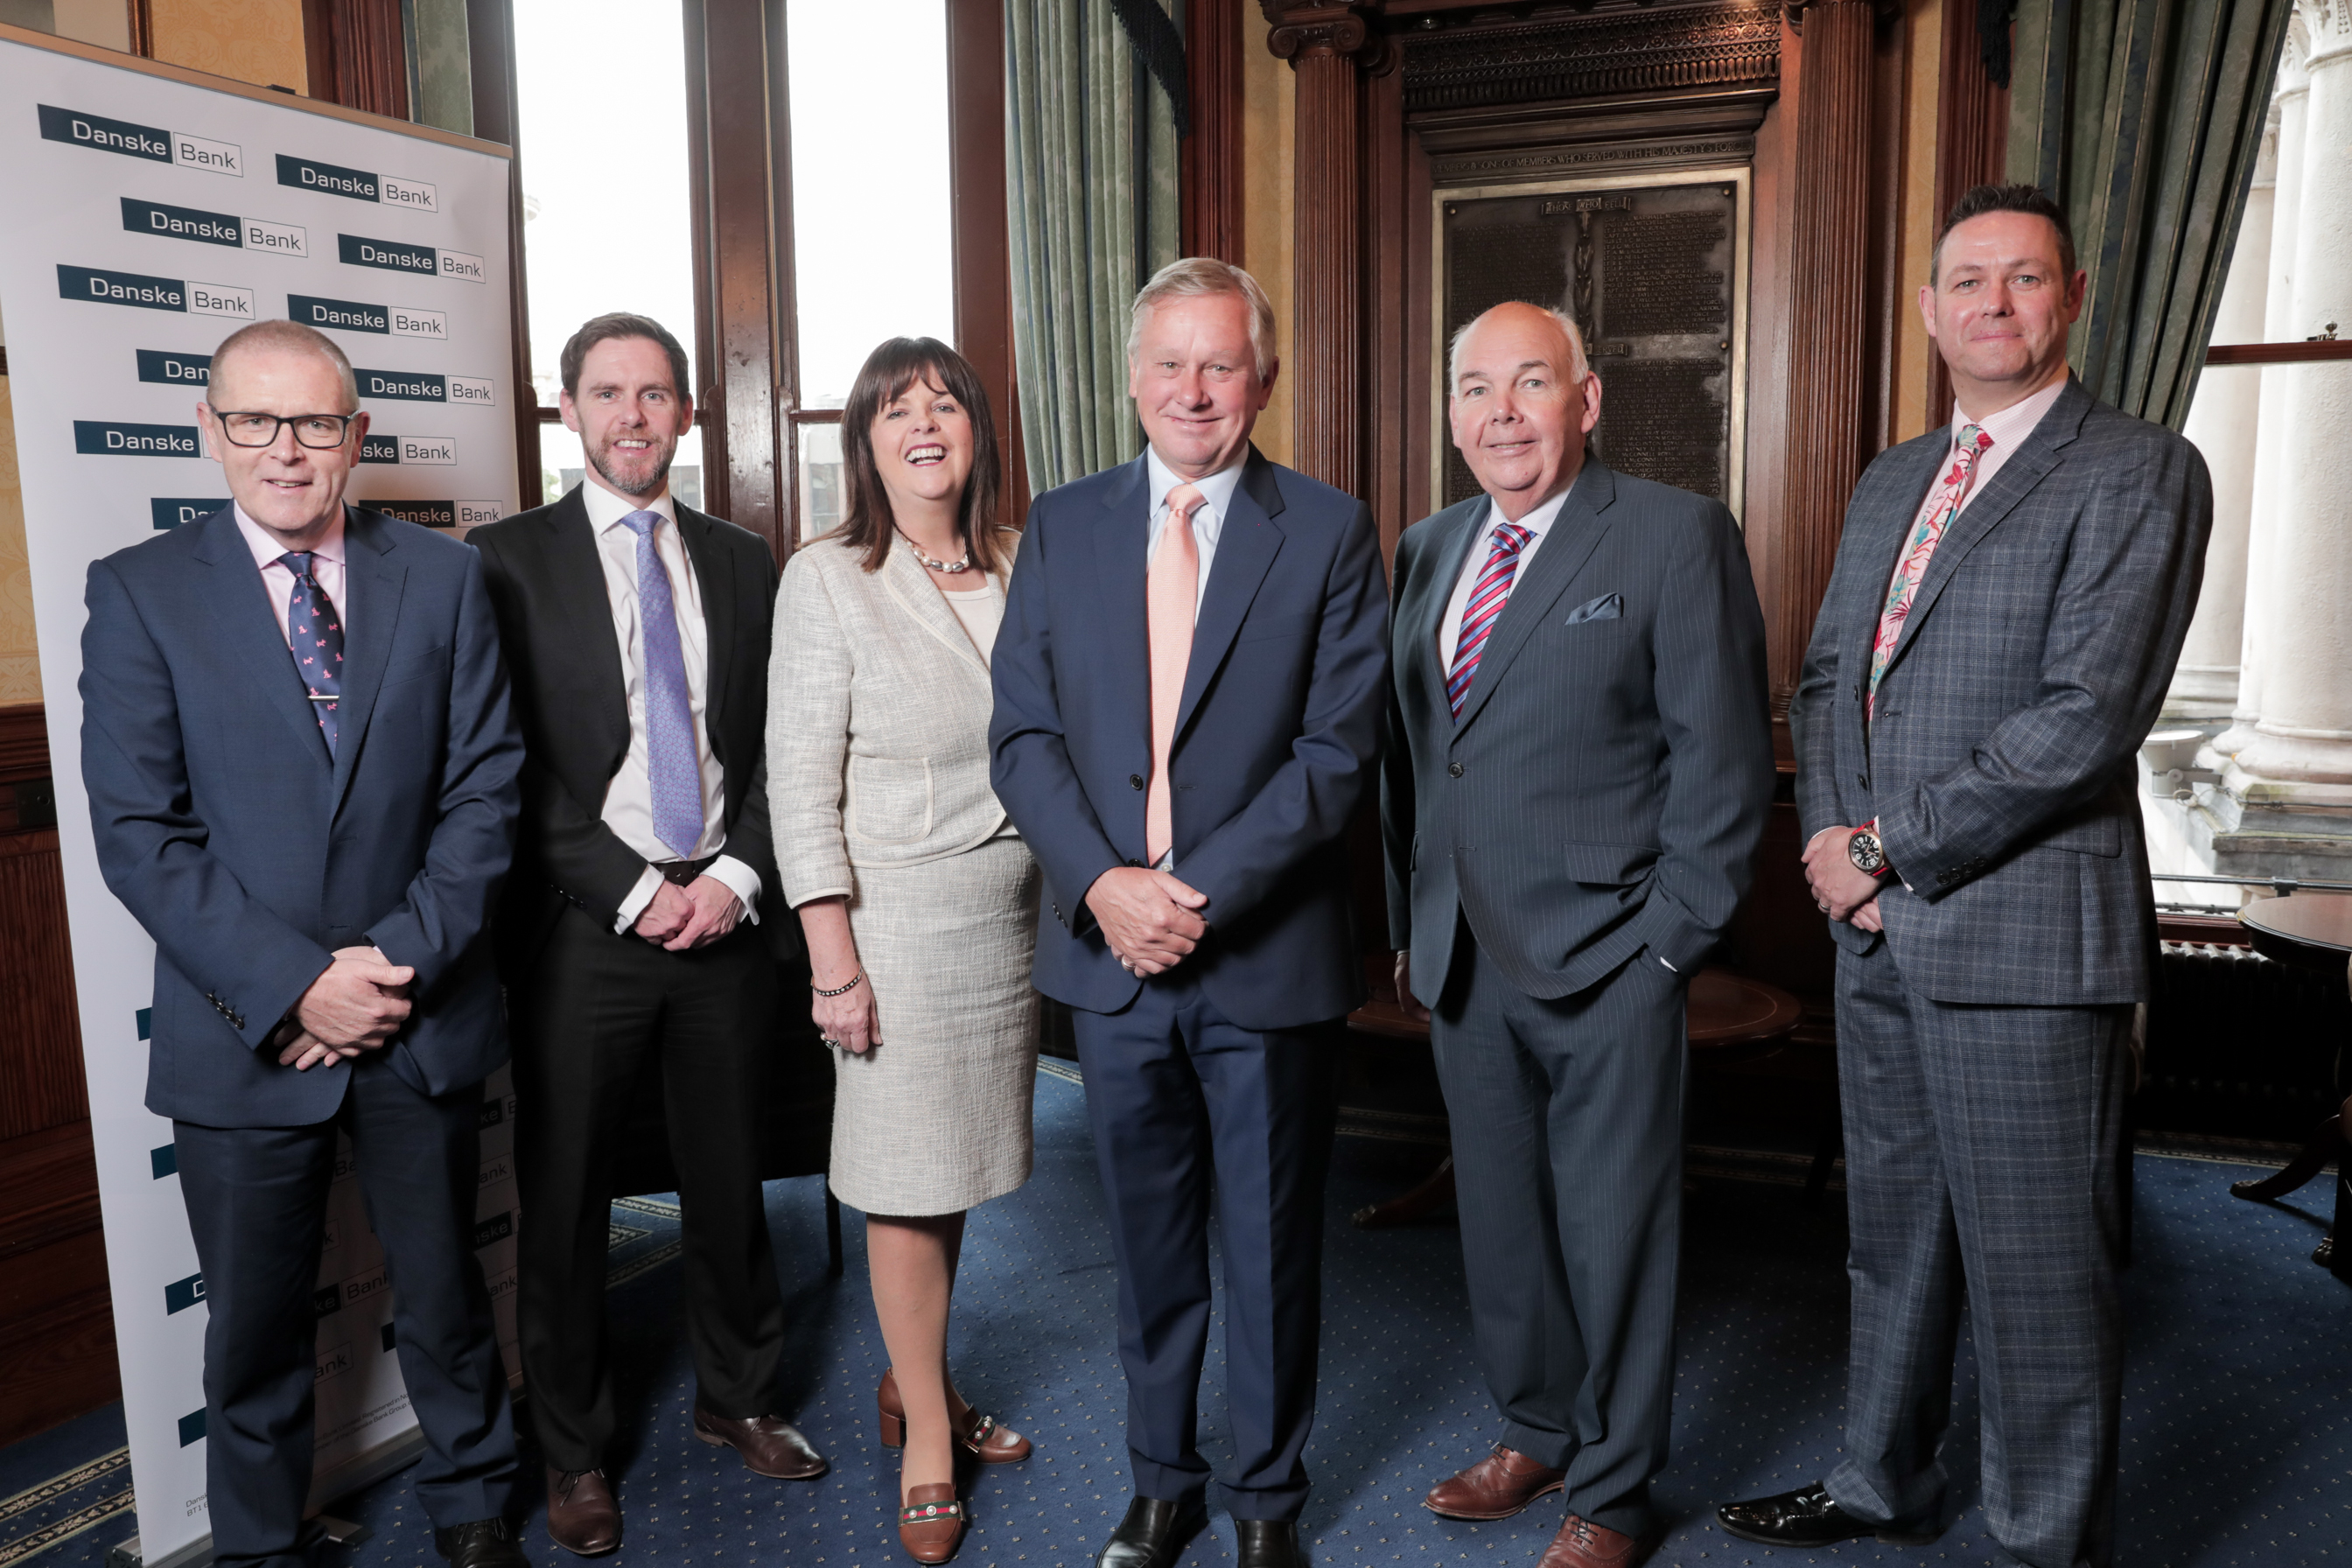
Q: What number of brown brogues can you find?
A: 2